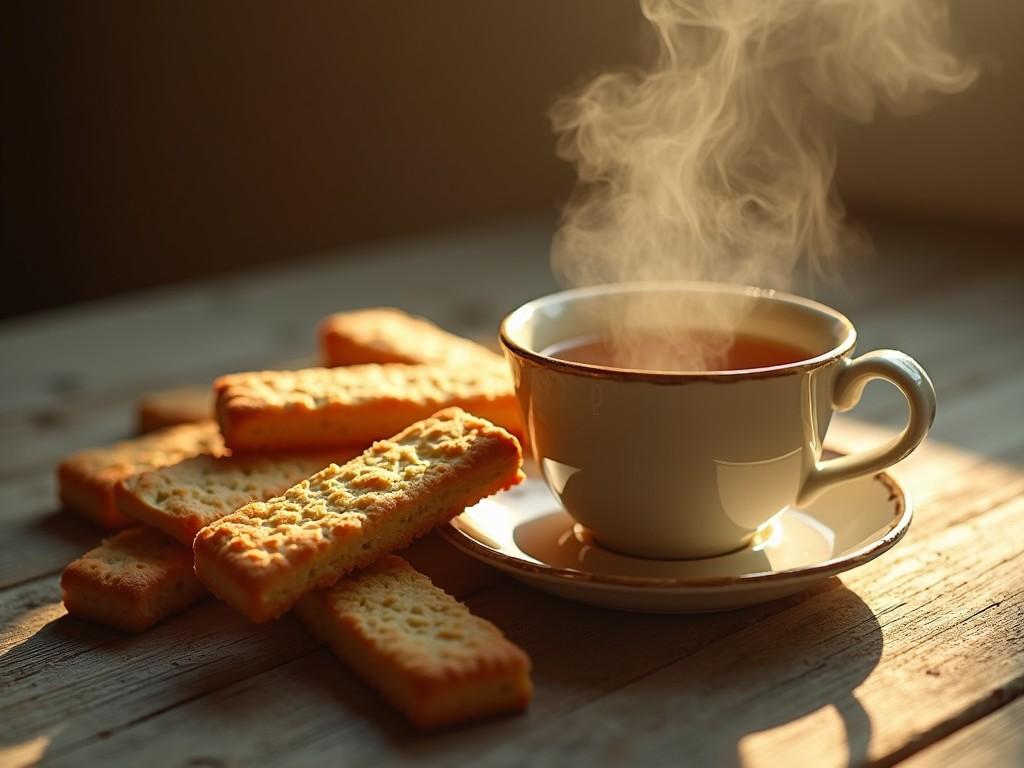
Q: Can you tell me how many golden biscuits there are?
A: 8